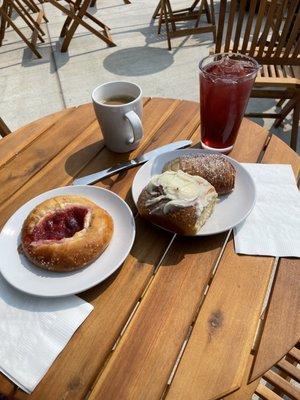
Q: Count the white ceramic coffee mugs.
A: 1